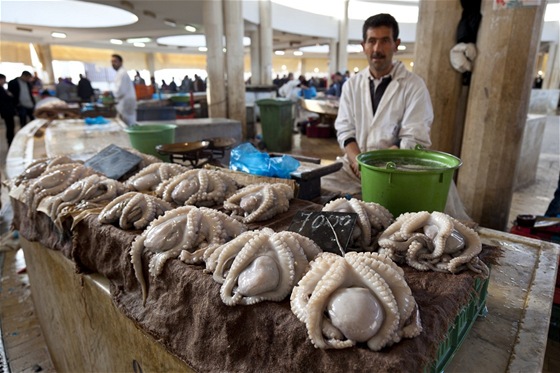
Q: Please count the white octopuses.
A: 12